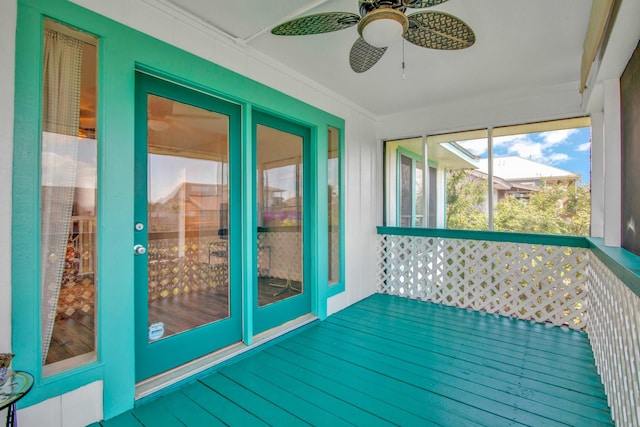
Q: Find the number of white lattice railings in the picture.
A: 2